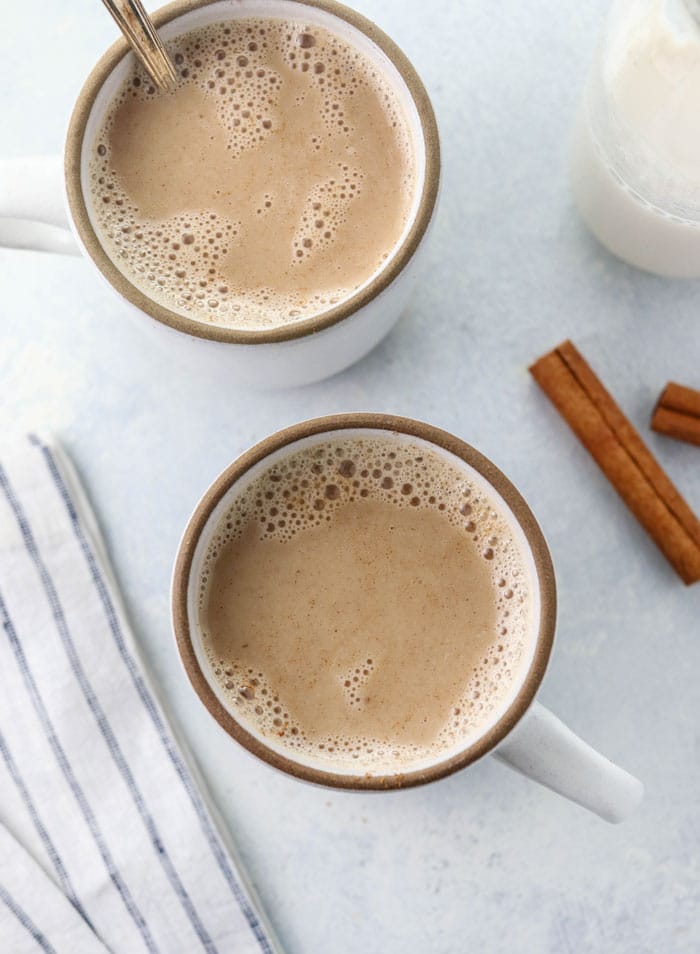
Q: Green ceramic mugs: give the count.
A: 0